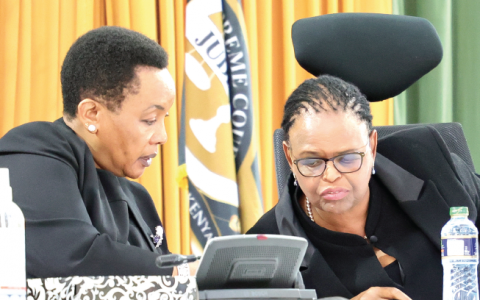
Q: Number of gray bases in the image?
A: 1